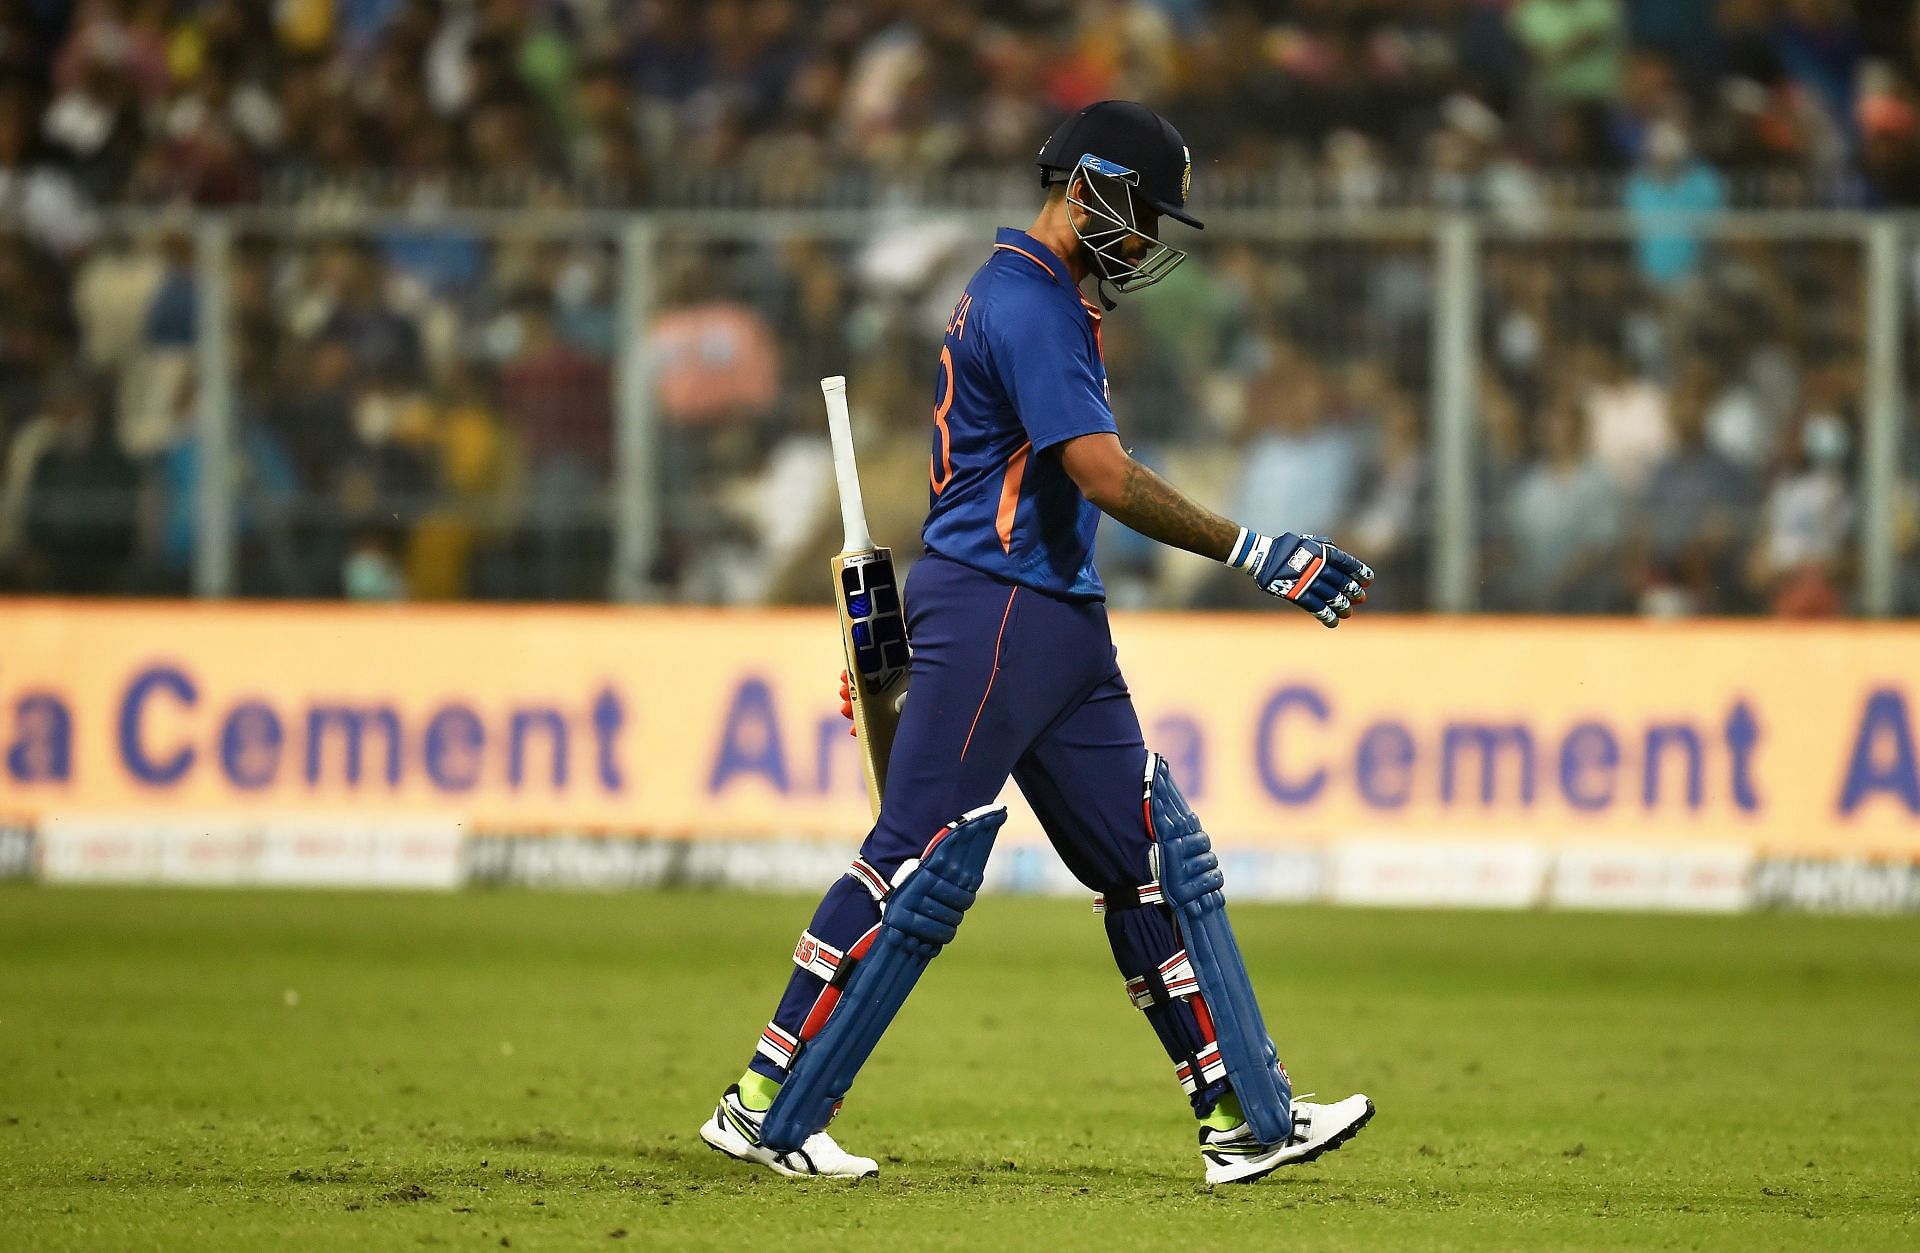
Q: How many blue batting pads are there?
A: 2